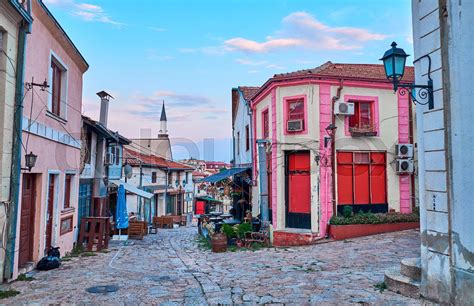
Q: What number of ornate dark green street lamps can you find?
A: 1